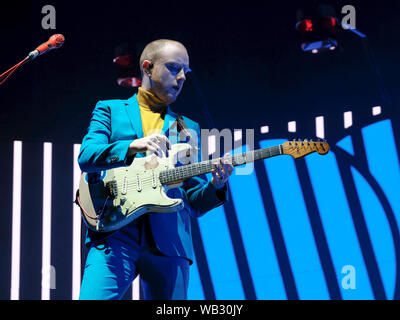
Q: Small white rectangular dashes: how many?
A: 7